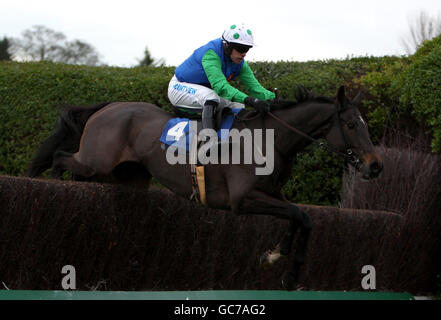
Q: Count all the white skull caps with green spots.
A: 1